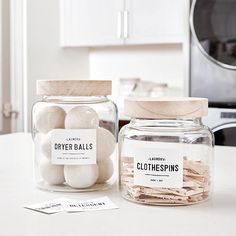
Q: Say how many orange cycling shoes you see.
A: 0